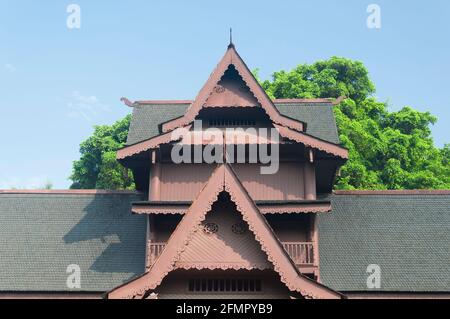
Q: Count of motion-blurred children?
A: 0